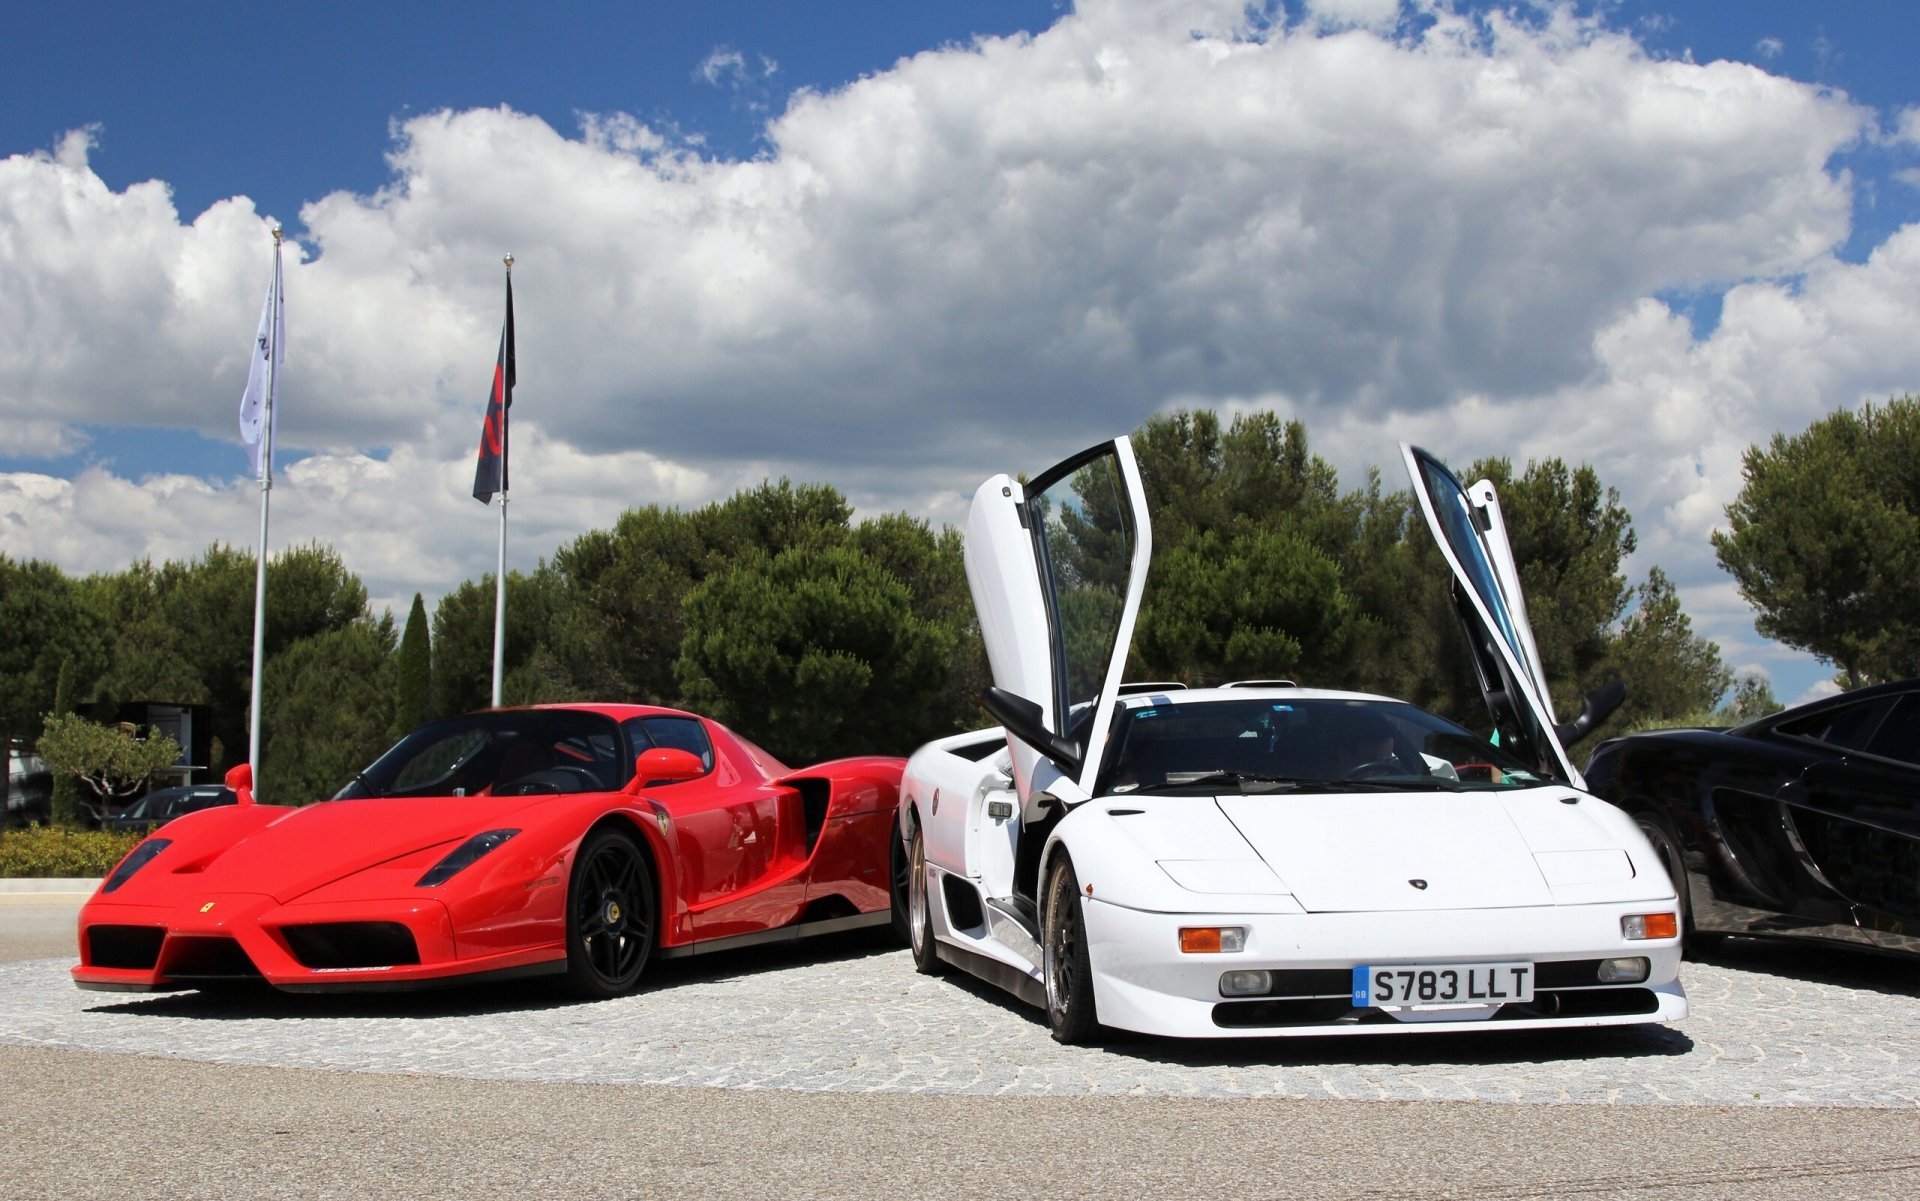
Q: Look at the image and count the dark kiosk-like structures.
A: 1